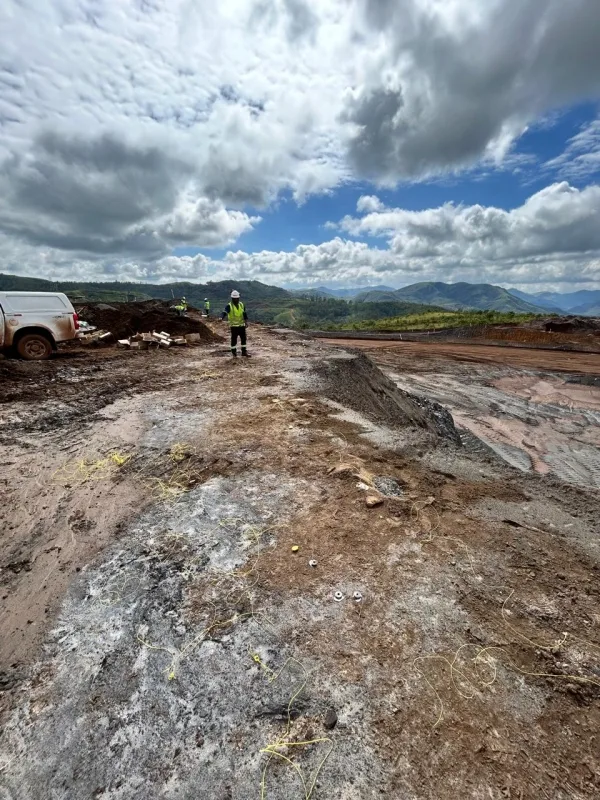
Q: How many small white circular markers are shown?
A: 3